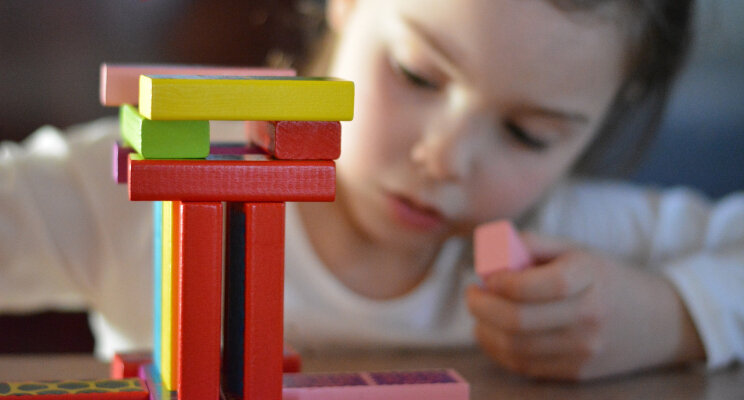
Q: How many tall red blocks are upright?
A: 2